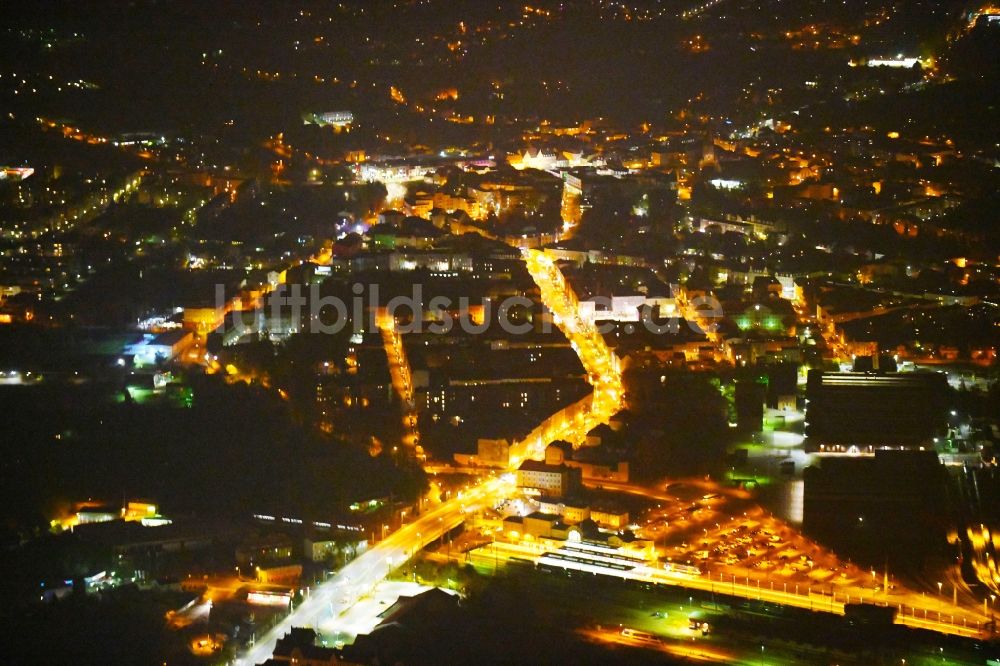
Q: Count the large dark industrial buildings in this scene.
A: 2